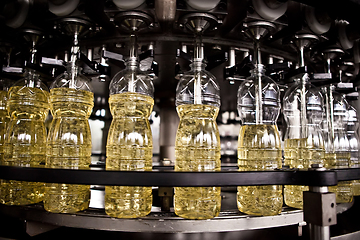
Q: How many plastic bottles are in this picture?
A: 9